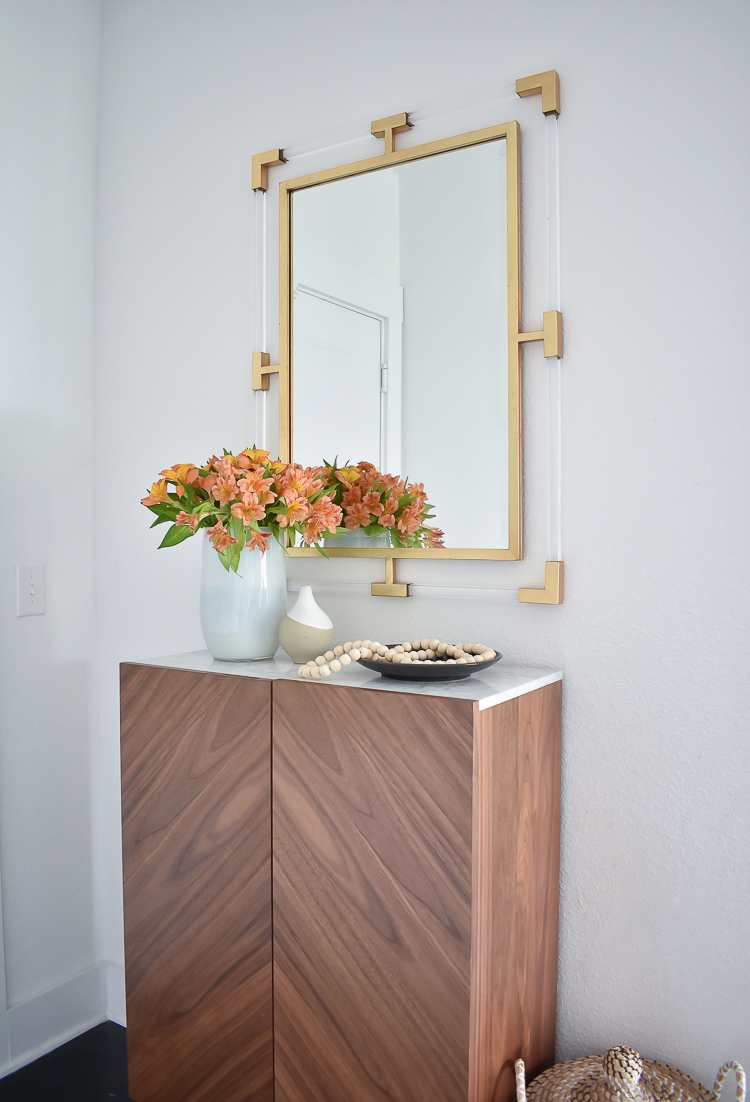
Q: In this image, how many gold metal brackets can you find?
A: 7